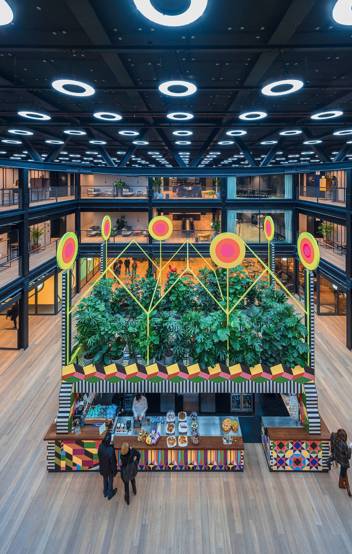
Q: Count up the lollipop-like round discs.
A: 6